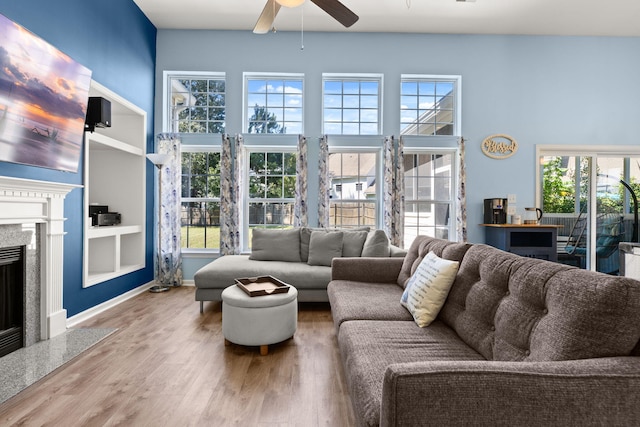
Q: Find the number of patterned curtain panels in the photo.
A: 8